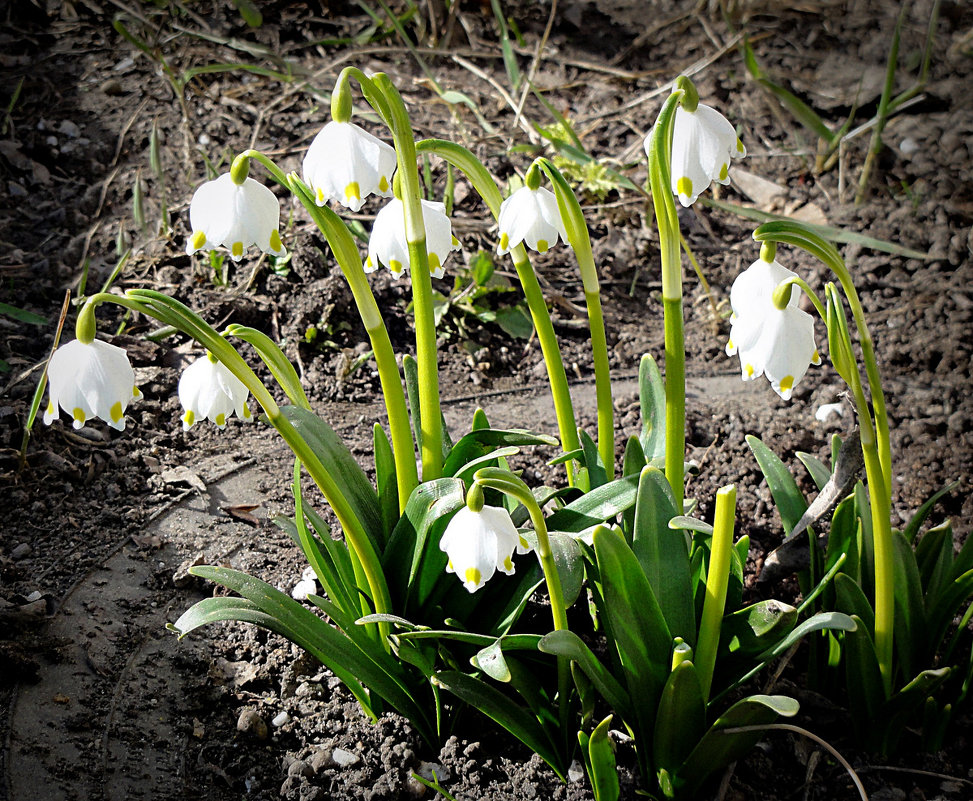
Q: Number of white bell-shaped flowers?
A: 10